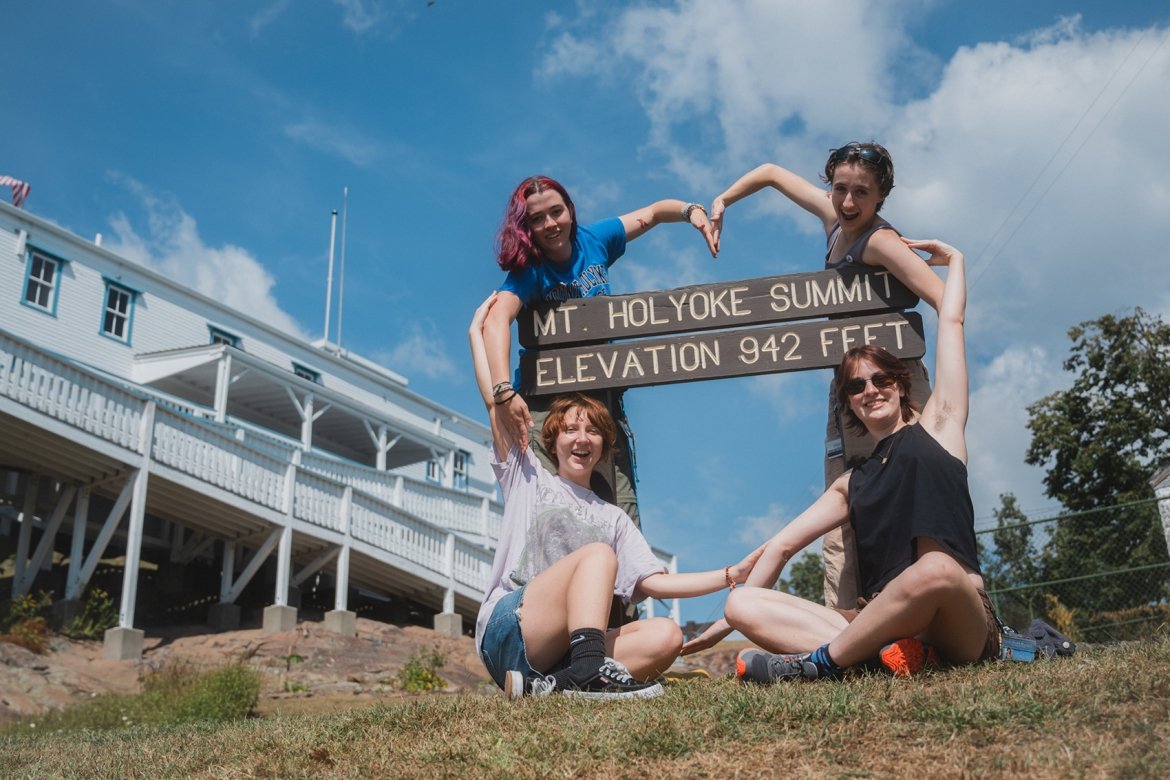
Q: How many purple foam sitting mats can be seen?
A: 0